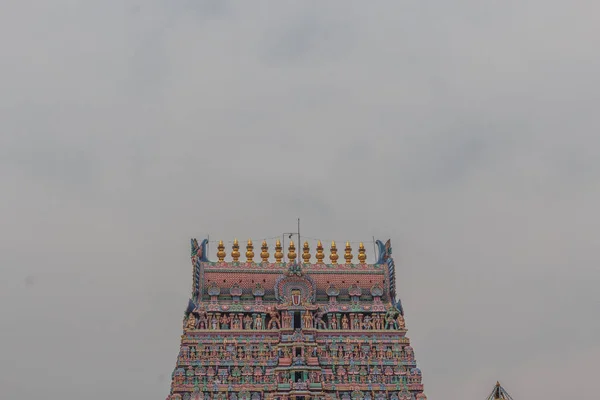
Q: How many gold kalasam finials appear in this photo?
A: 11